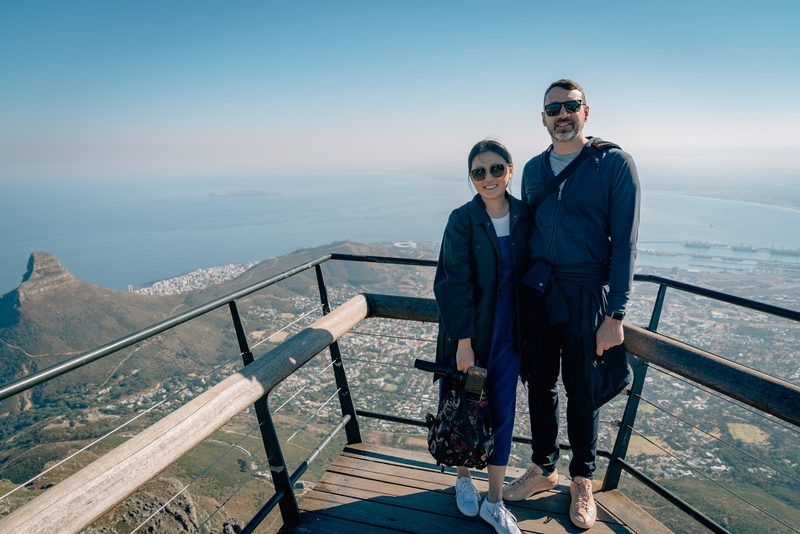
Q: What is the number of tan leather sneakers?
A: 2